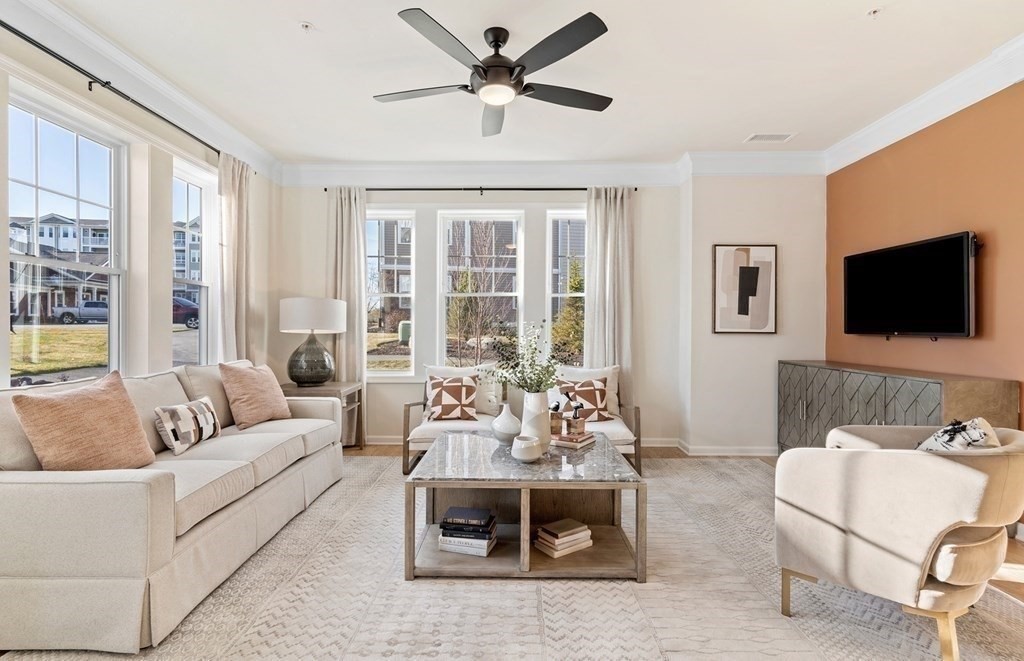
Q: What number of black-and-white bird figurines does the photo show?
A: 2